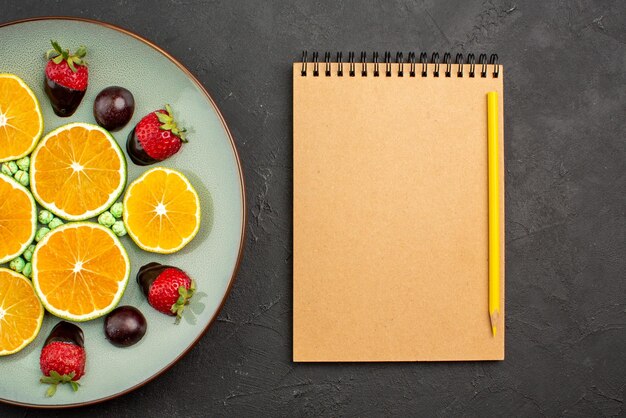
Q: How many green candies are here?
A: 12